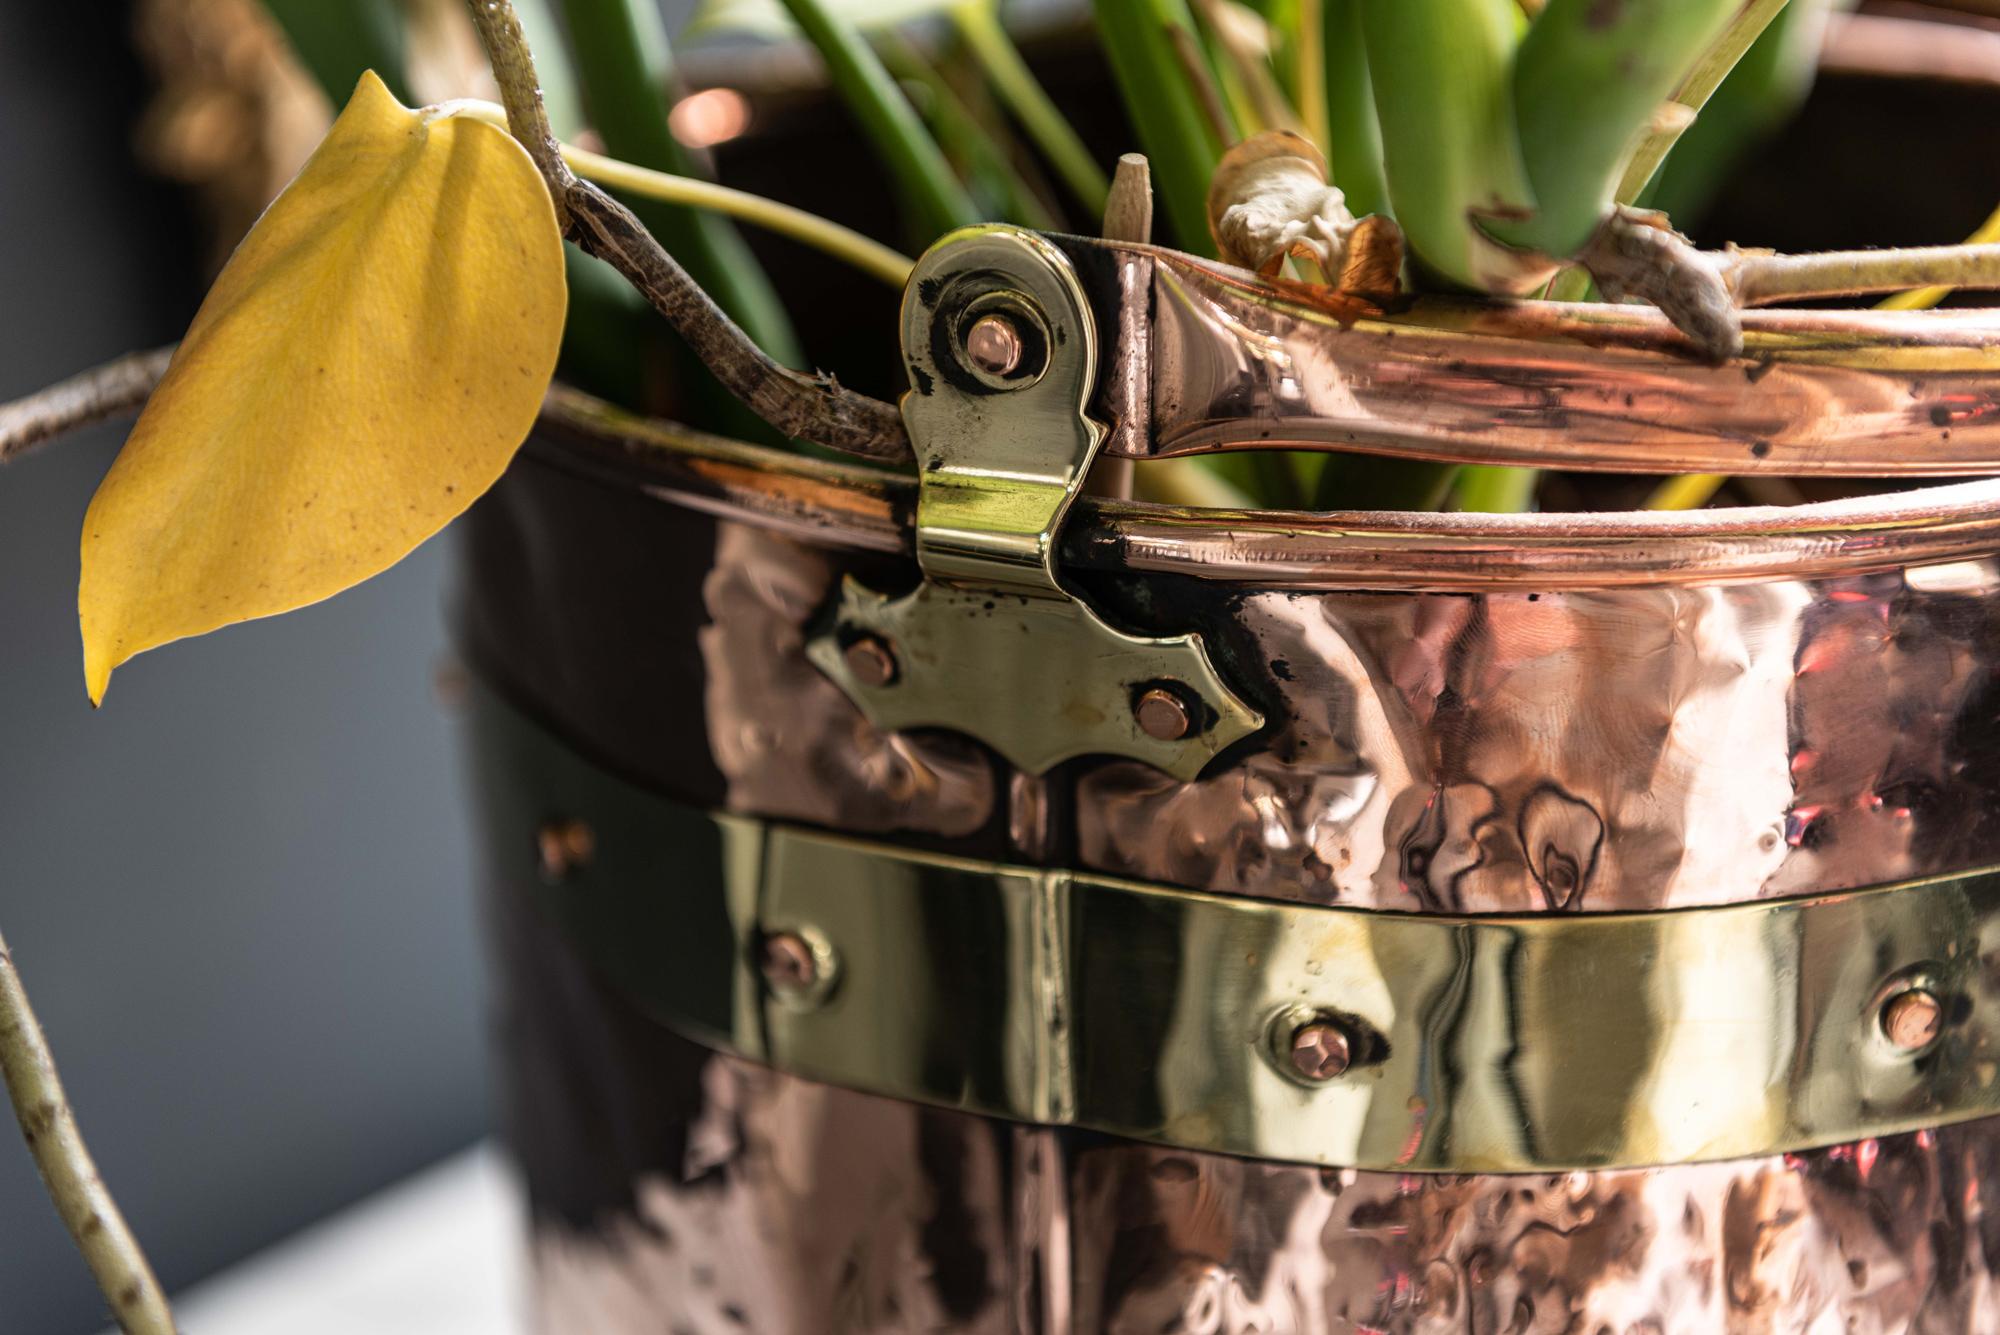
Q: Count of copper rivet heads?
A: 7